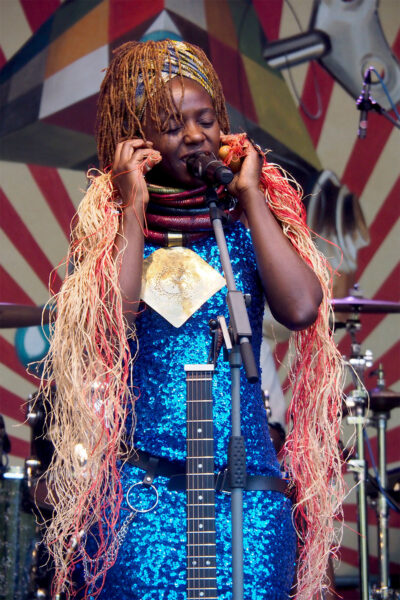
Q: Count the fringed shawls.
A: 2